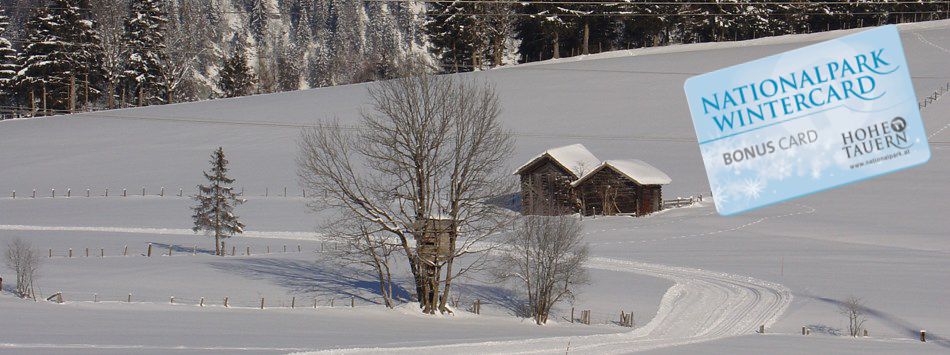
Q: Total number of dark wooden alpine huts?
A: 2